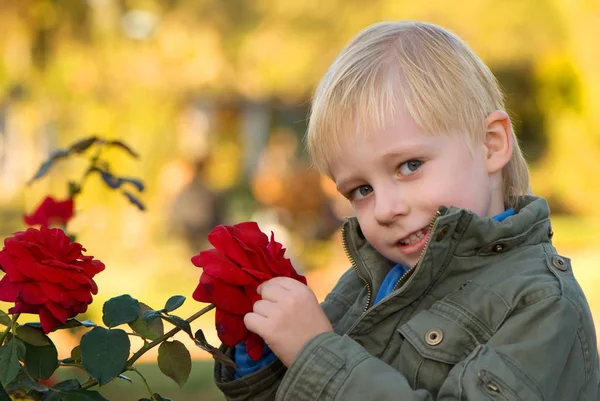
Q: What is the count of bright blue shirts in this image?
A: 1